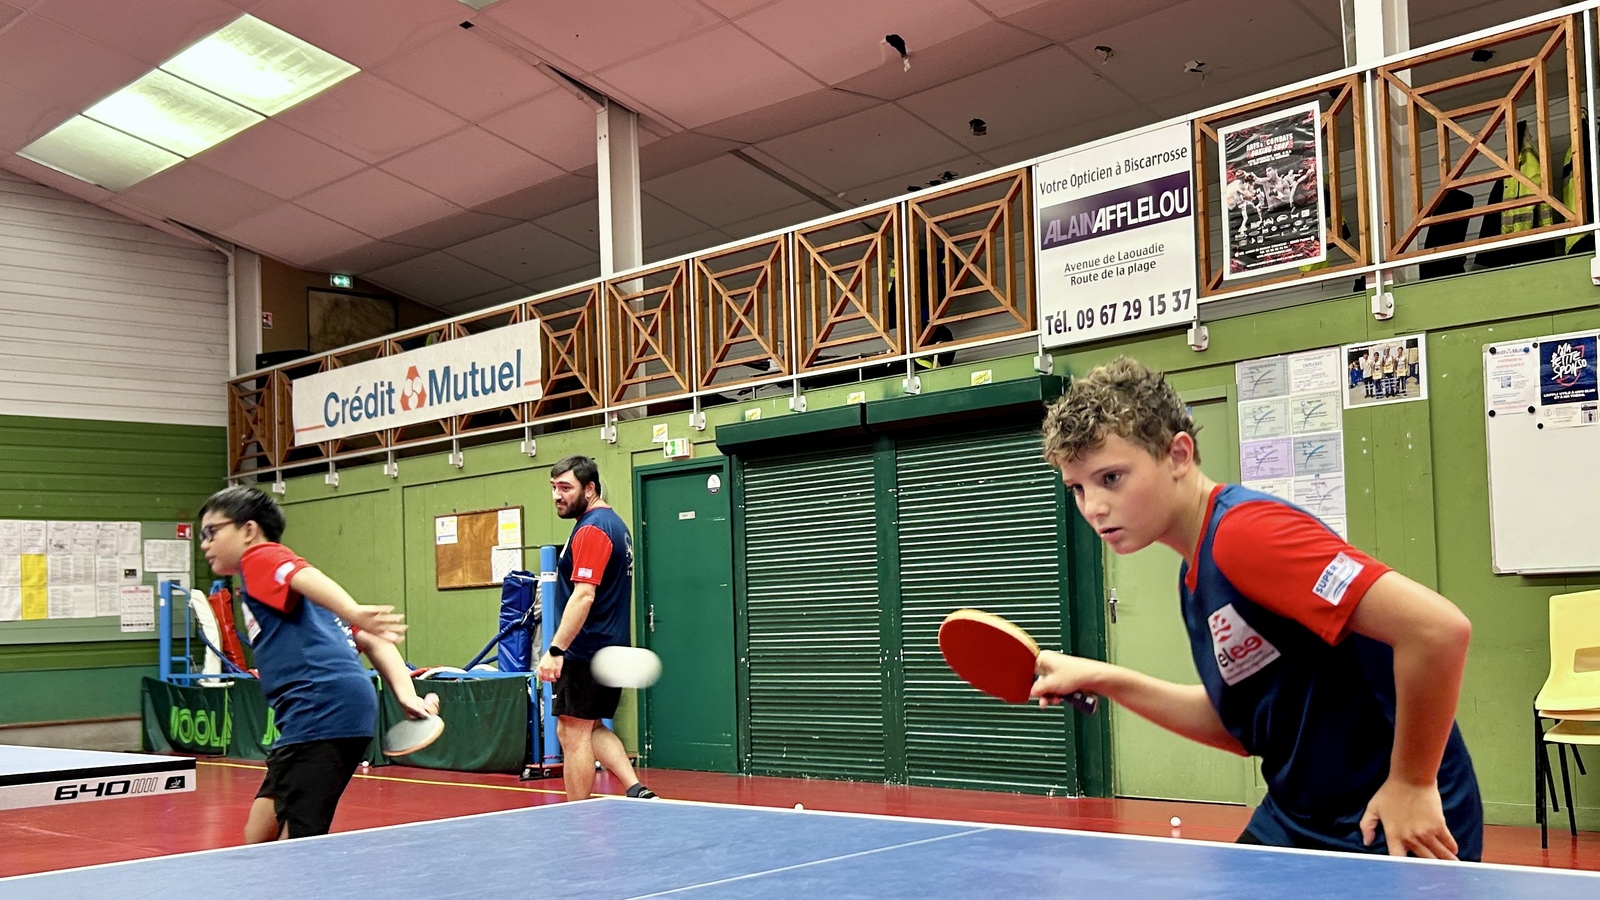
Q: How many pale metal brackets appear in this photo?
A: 13